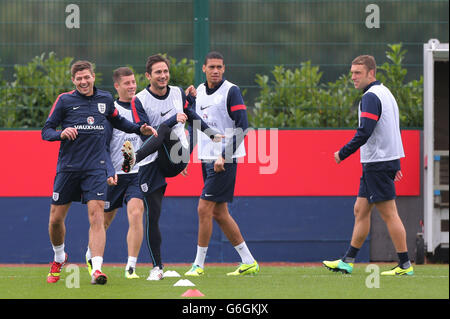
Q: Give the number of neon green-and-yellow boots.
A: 6